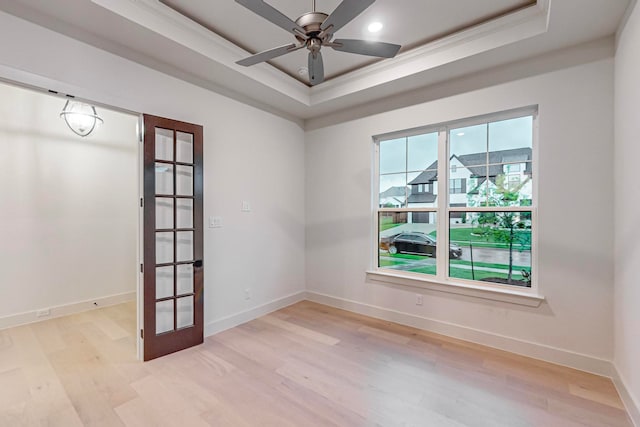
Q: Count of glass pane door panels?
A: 12